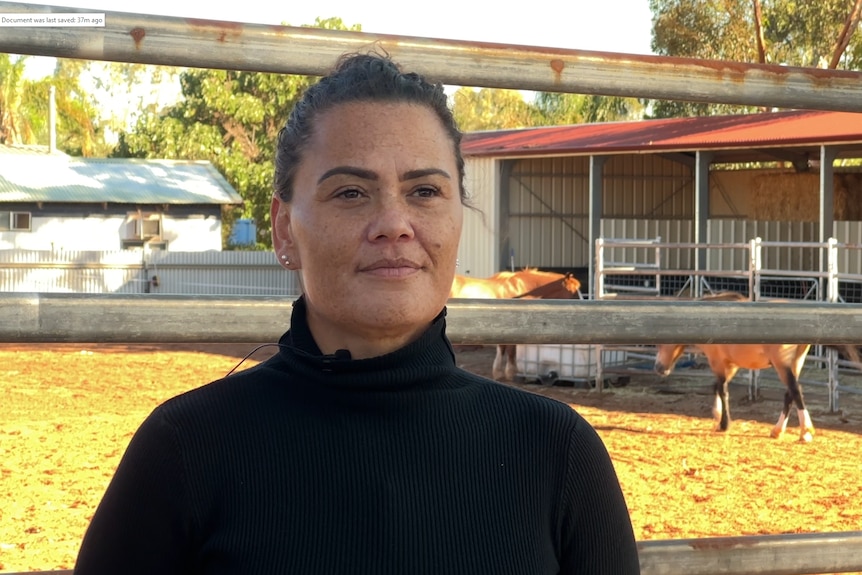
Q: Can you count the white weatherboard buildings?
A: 1